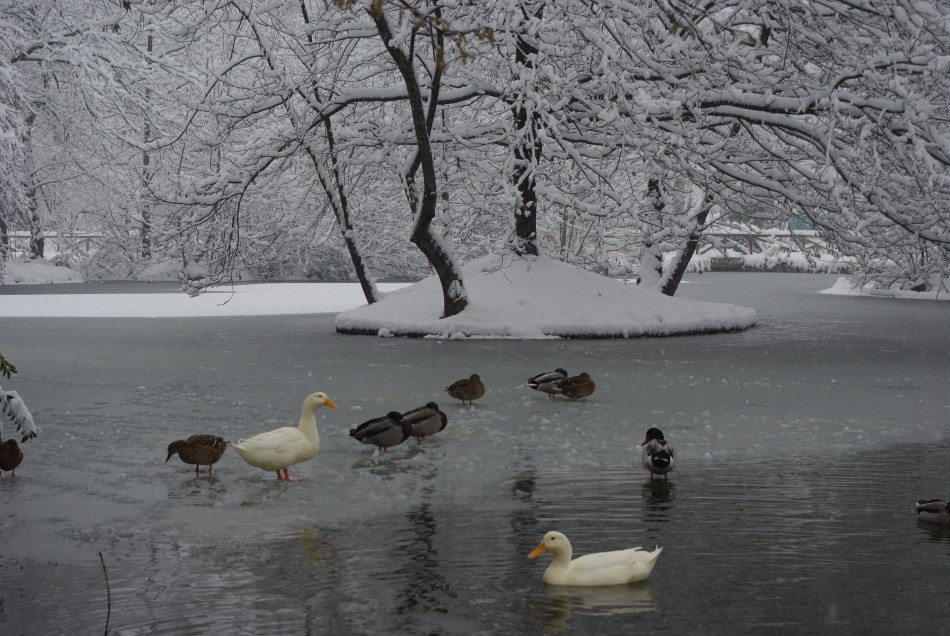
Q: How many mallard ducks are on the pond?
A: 9